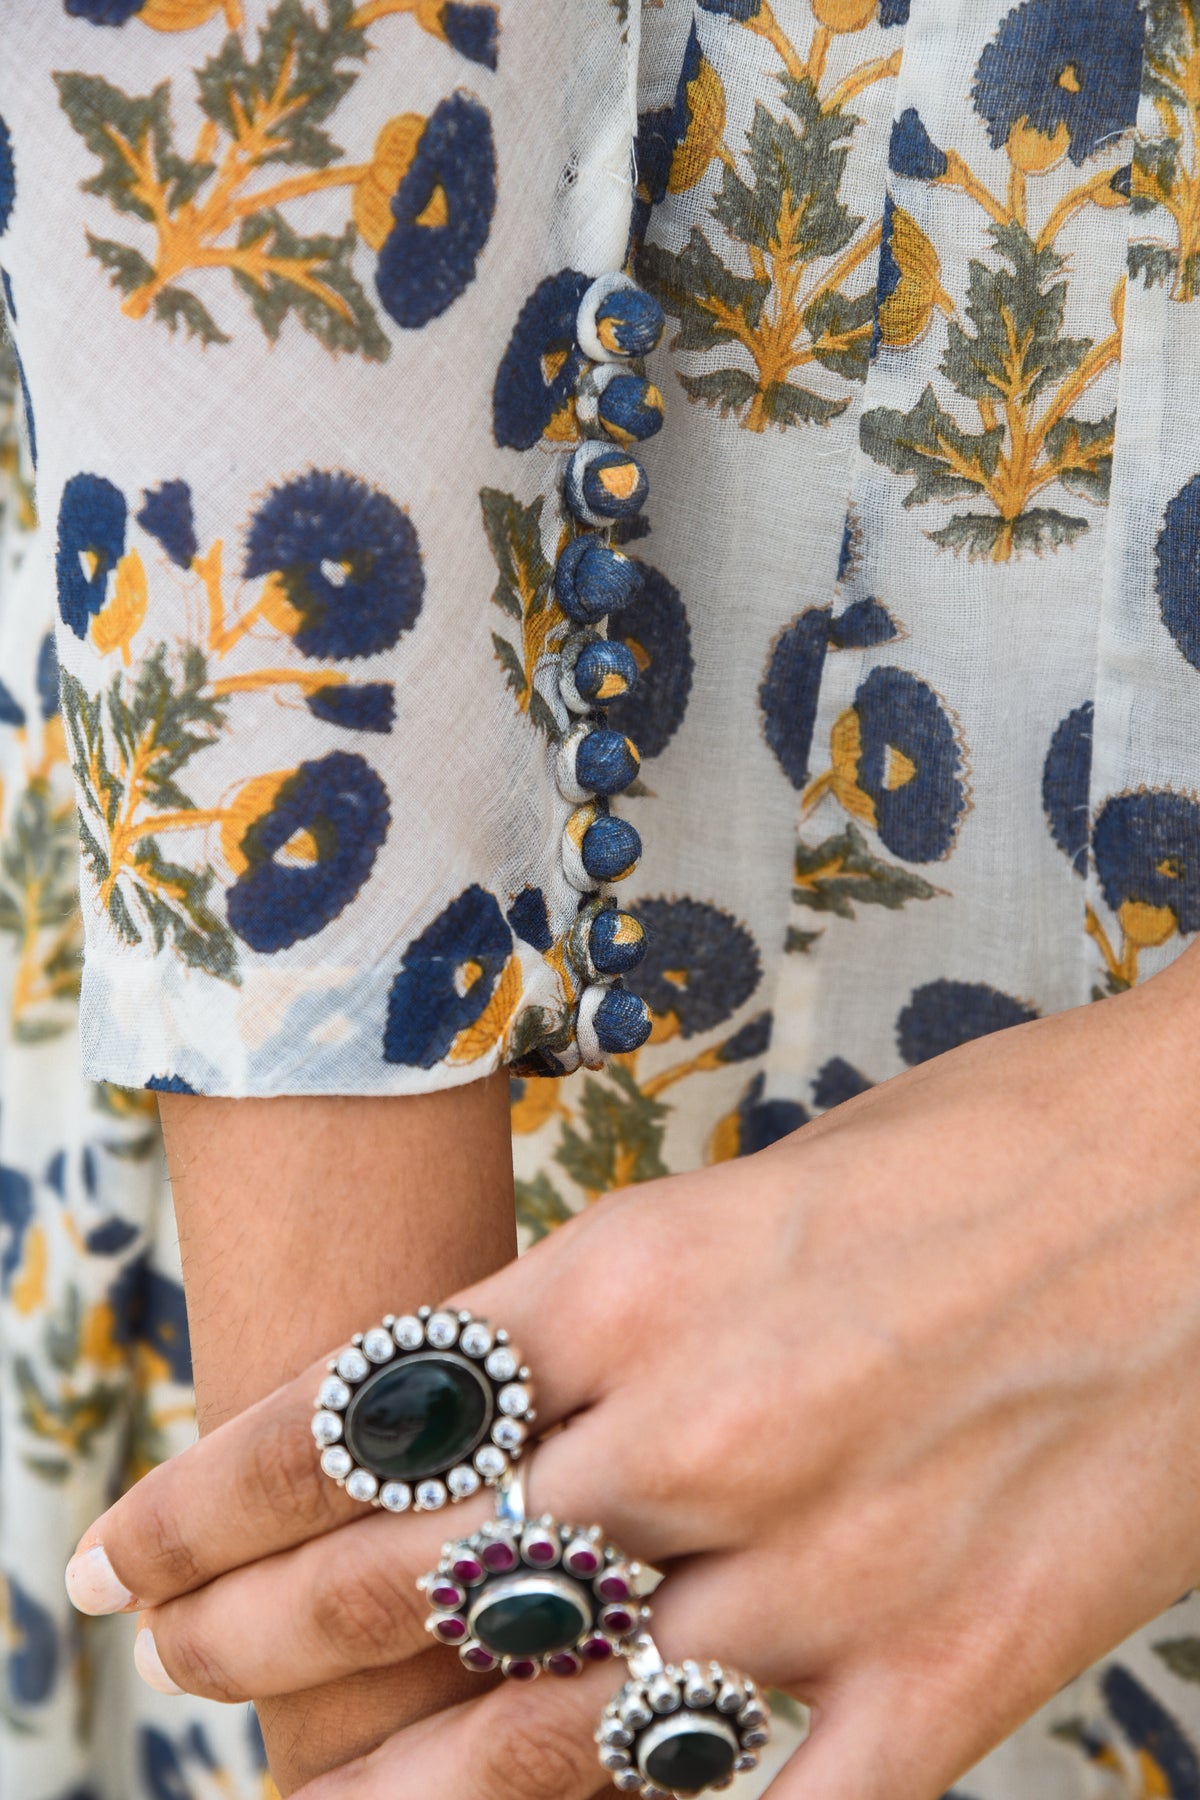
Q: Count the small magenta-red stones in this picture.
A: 12